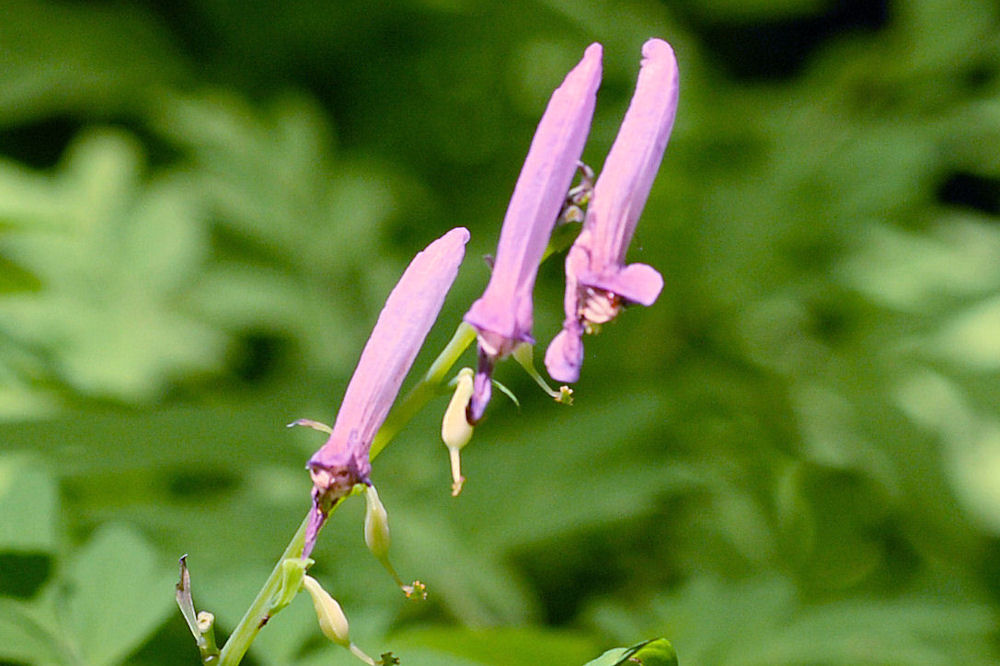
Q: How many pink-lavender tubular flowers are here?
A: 3